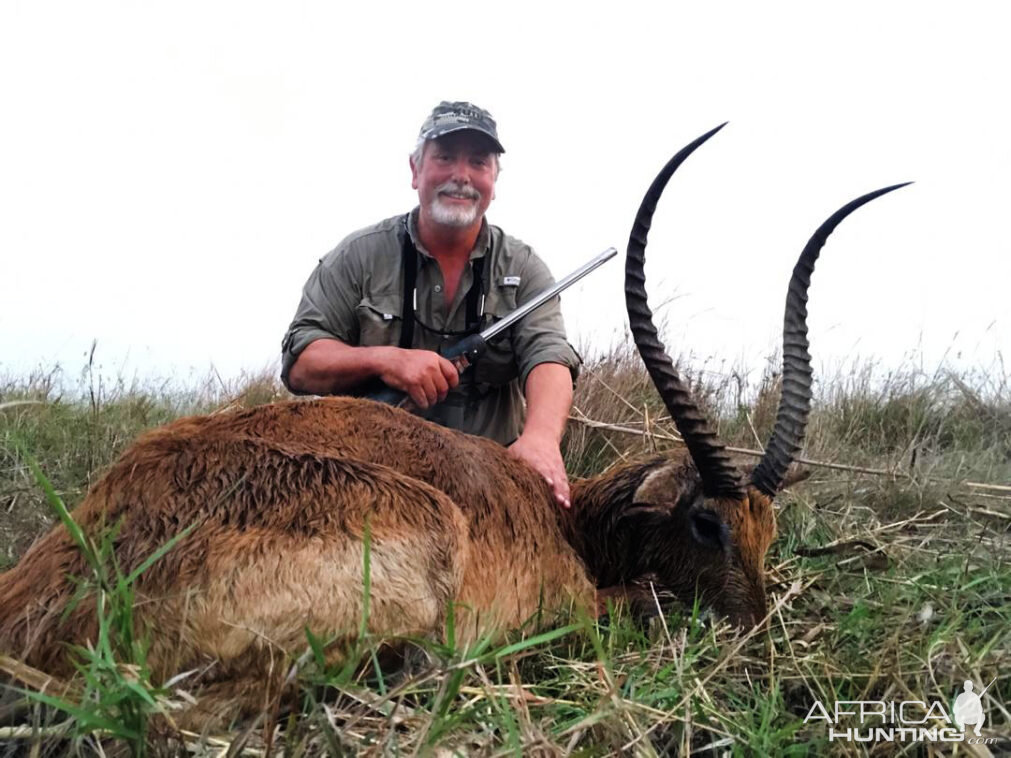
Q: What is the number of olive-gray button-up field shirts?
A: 1